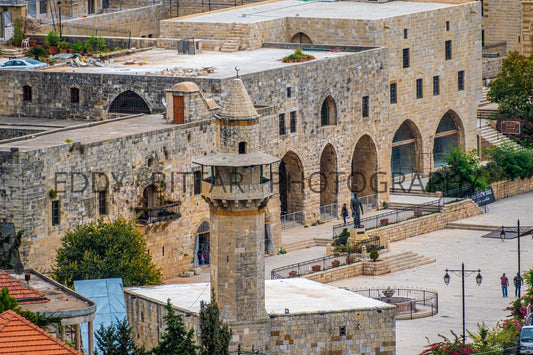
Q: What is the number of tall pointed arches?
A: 5